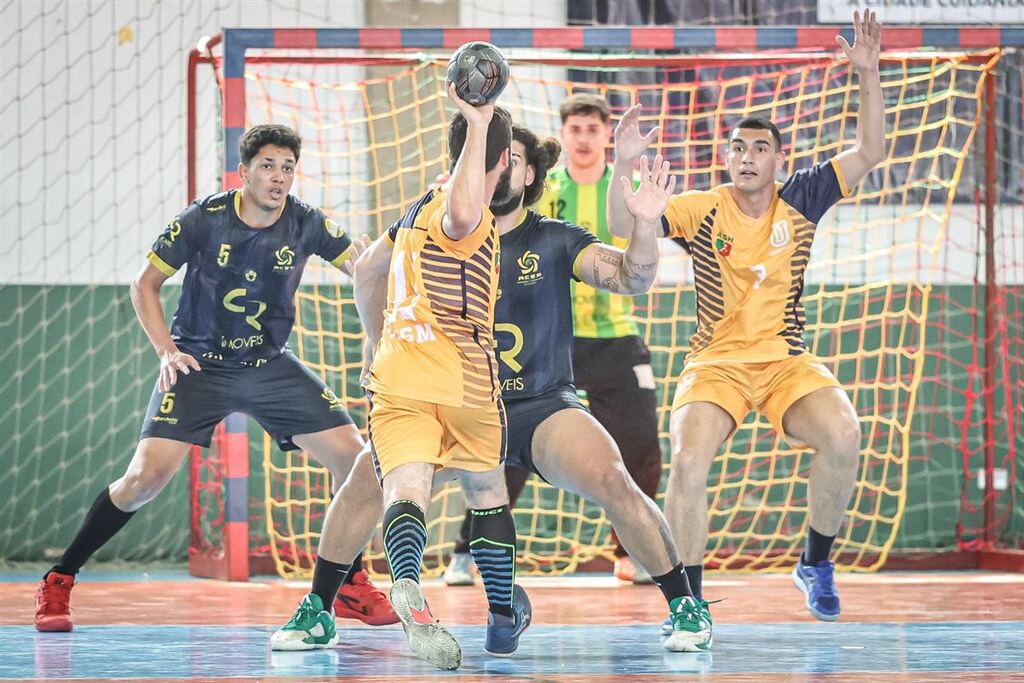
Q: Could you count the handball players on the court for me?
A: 5